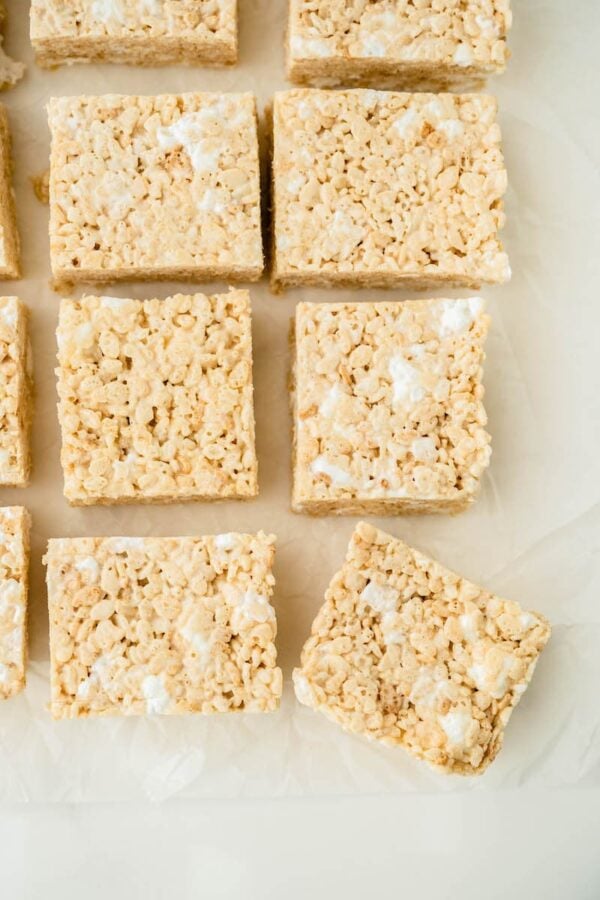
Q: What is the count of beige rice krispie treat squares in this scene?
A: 12